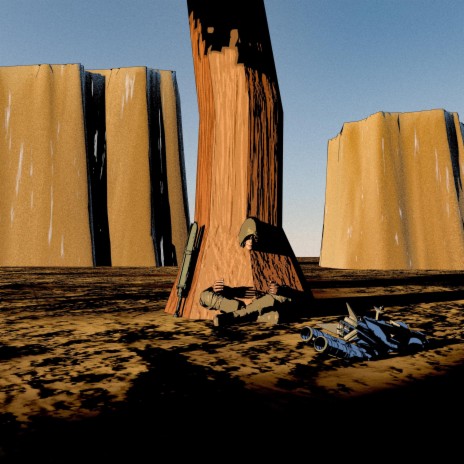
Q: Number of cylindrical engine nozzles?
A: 2